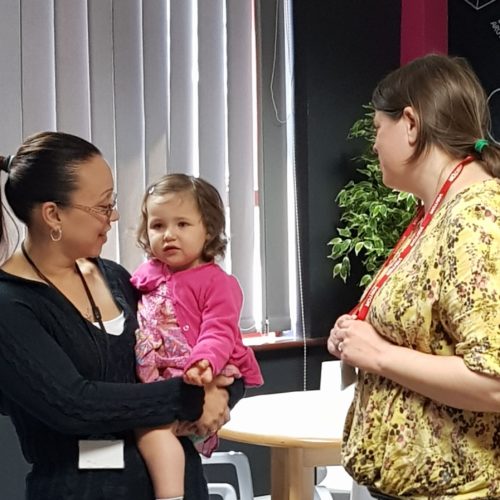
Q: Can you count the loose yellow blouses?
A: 1